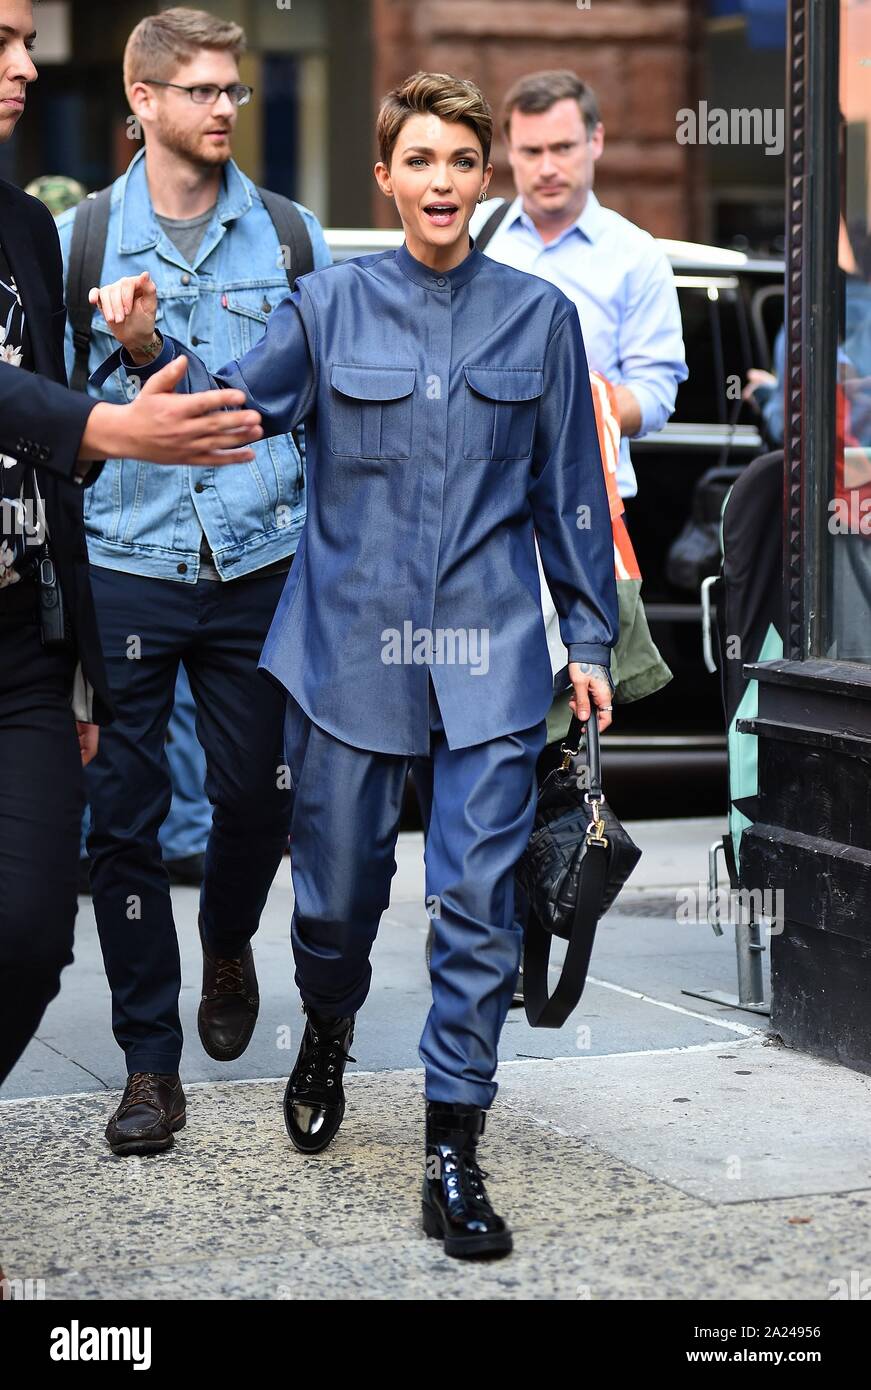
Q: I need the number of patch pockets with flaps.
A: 2